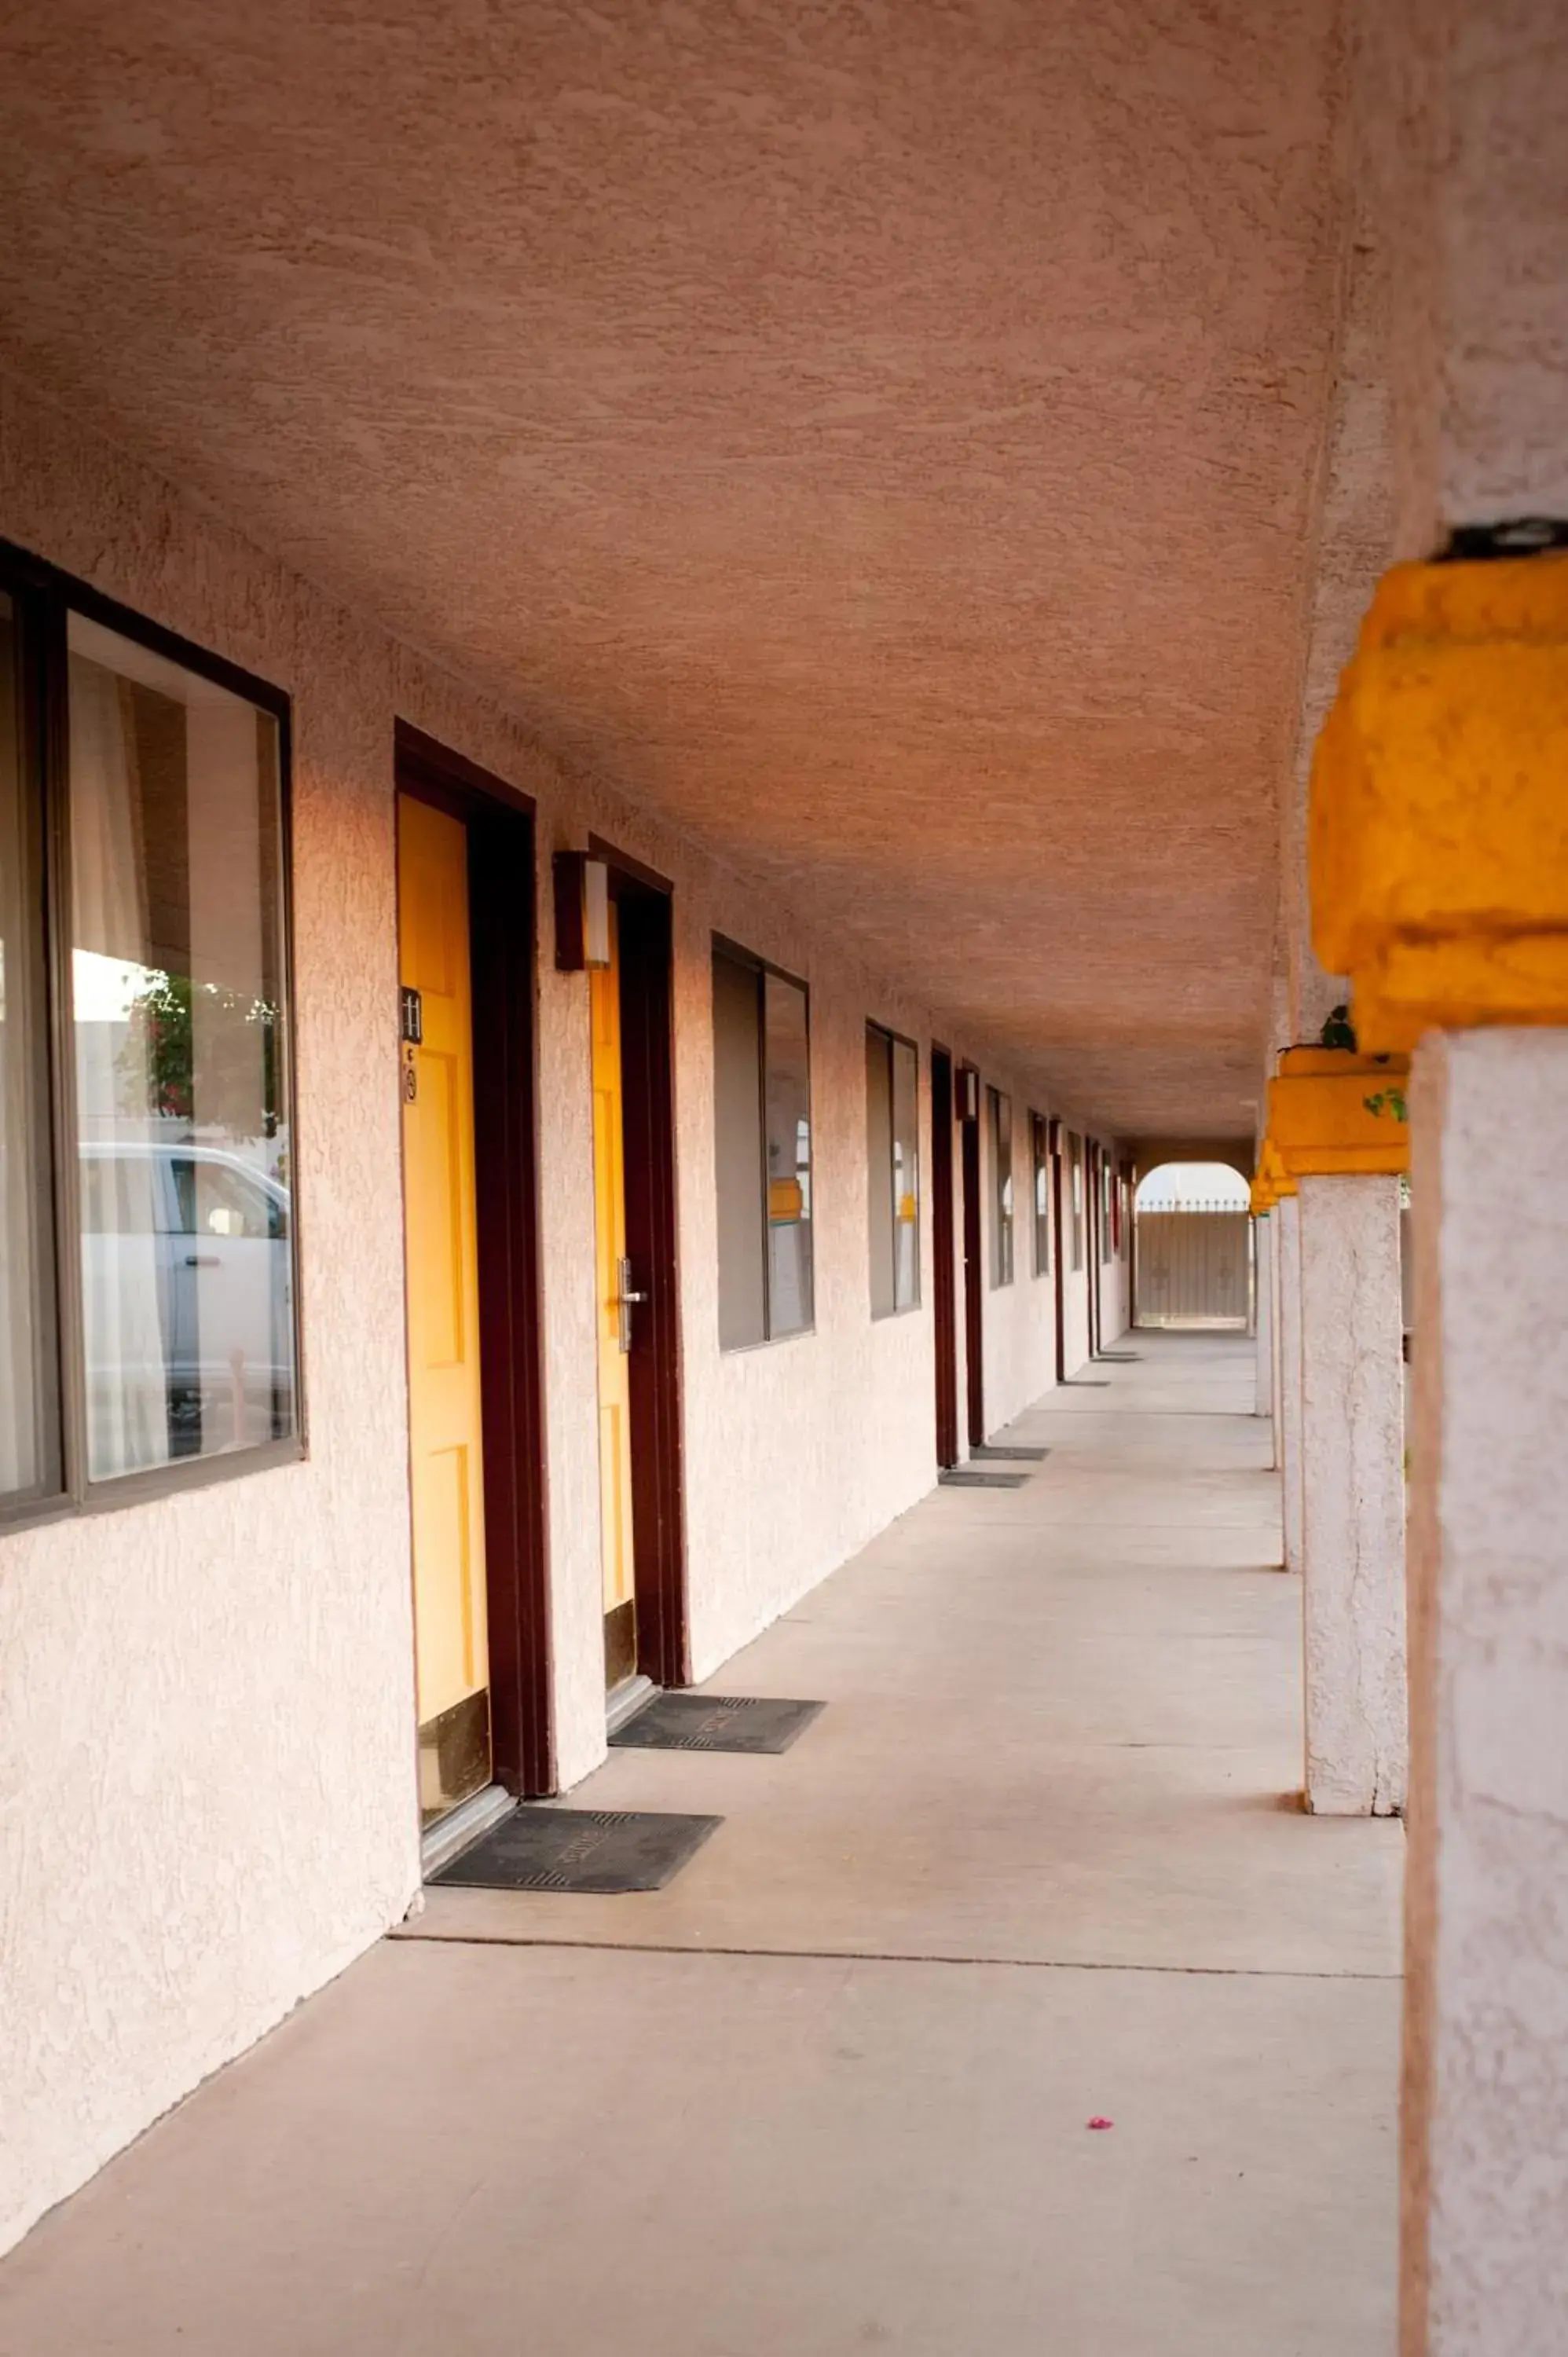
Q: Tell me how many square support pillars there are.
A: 5